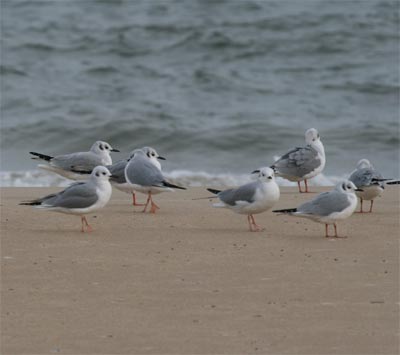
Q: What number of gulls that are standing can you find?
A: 8